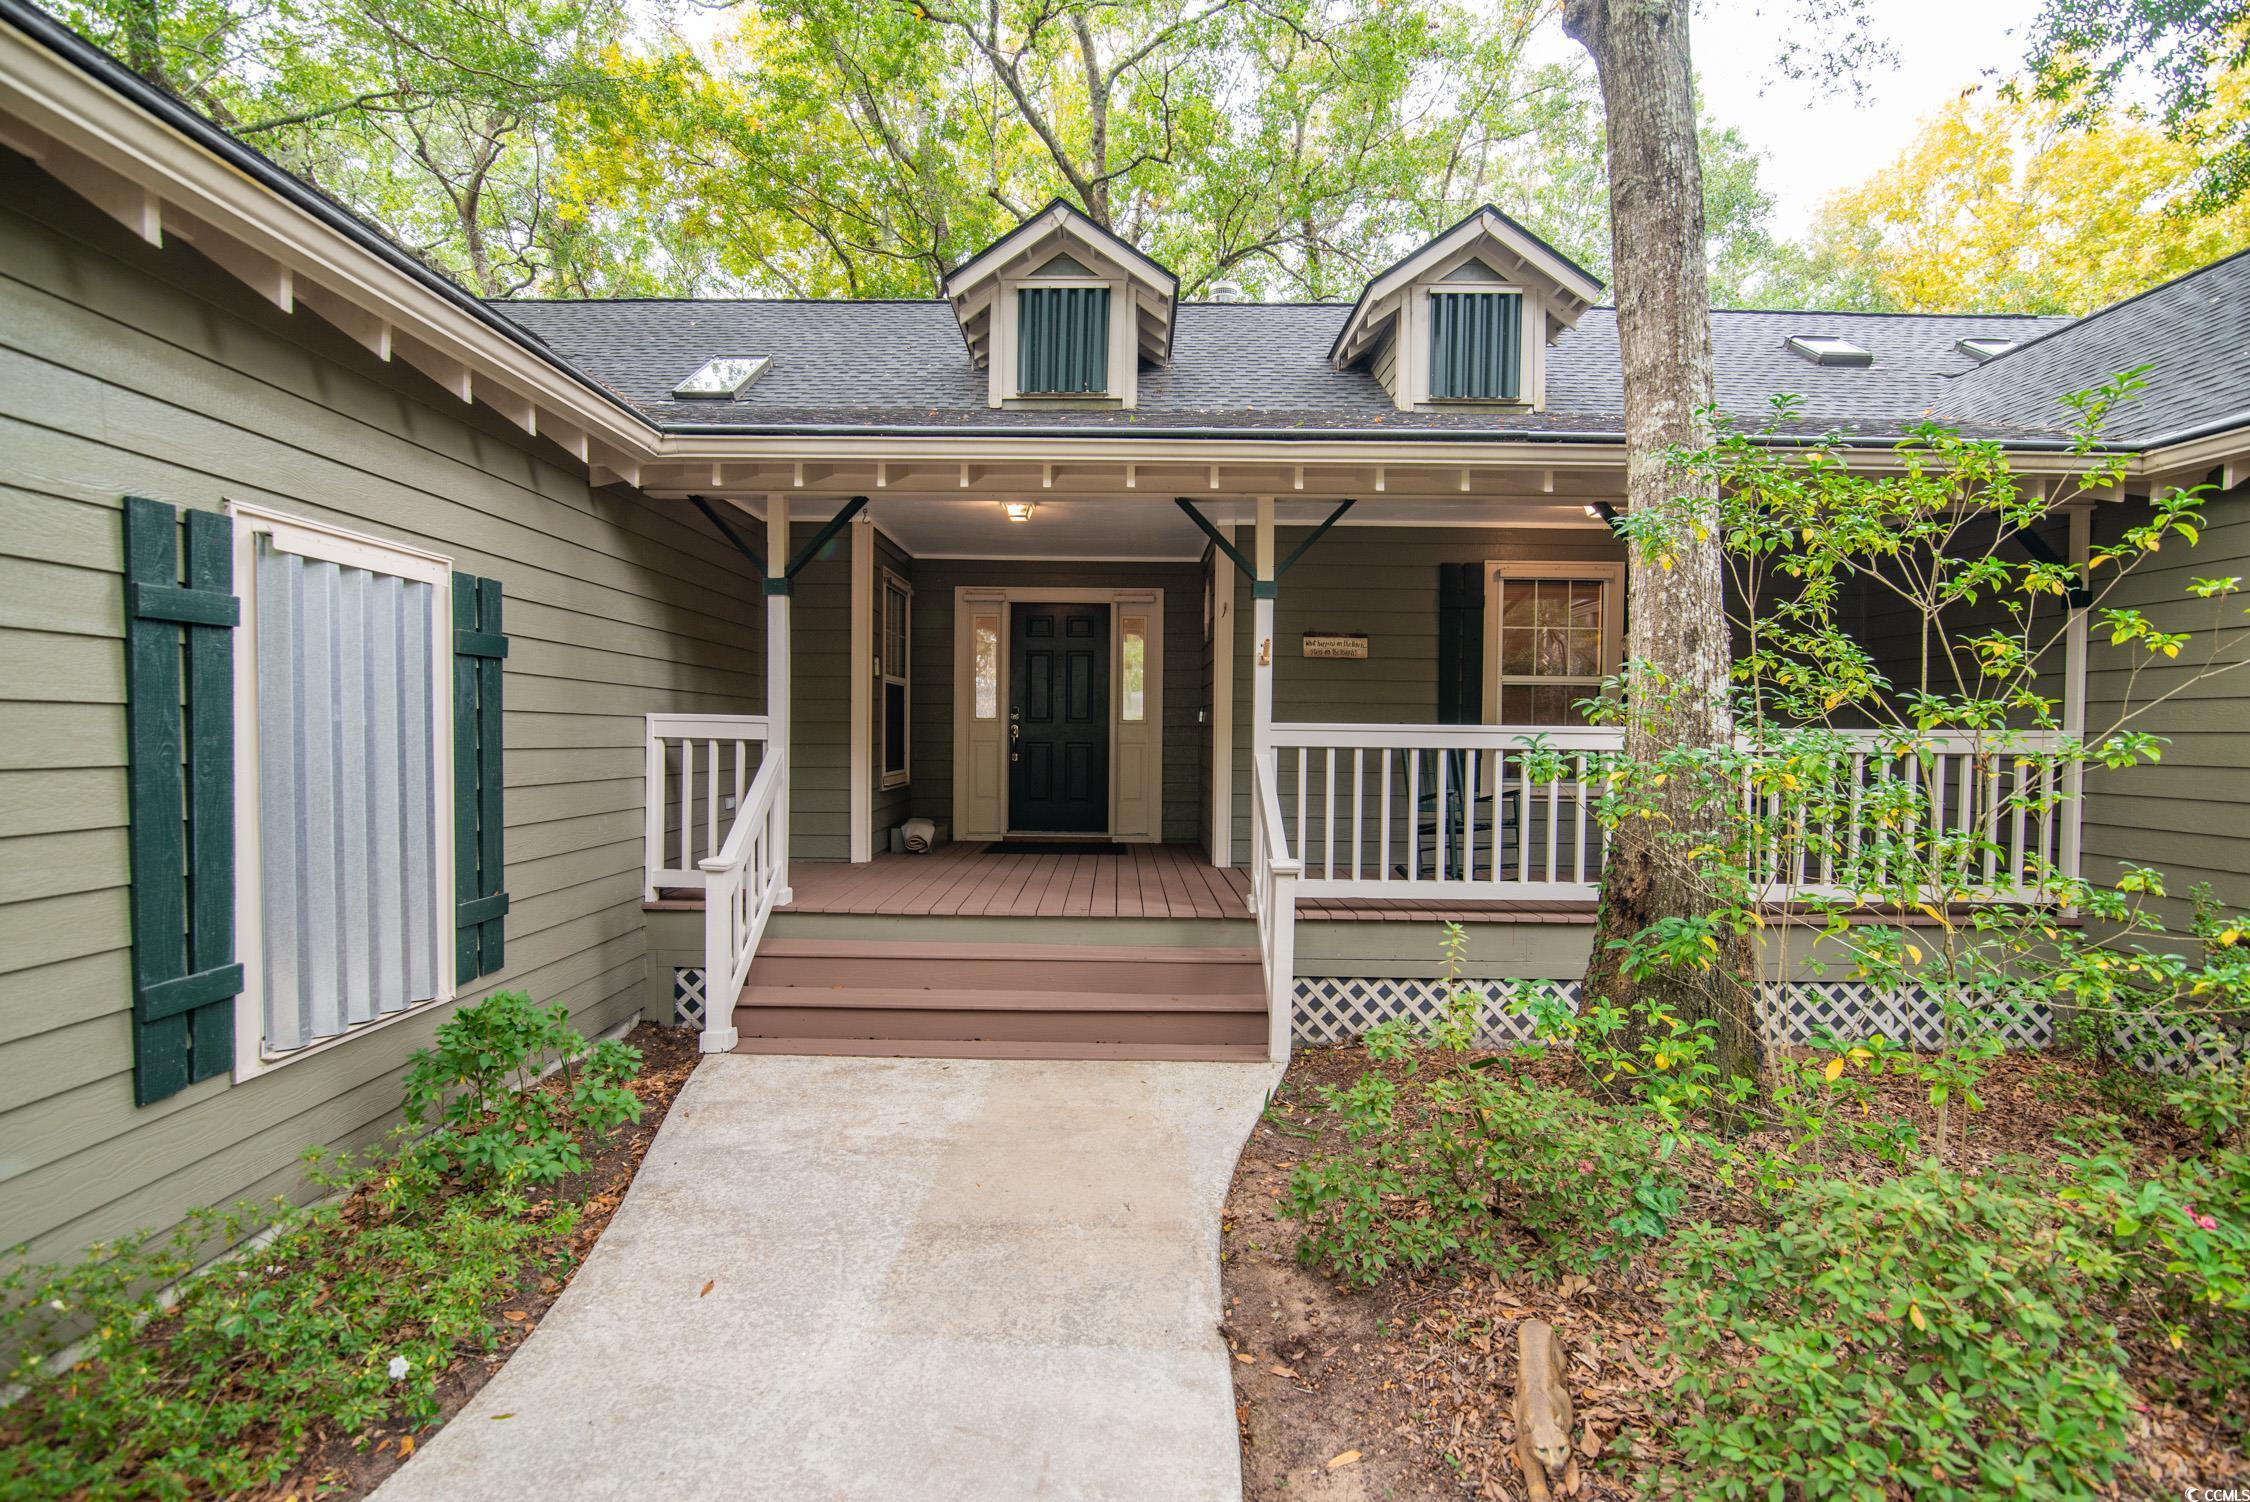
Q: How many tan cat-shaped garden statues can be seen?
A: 1